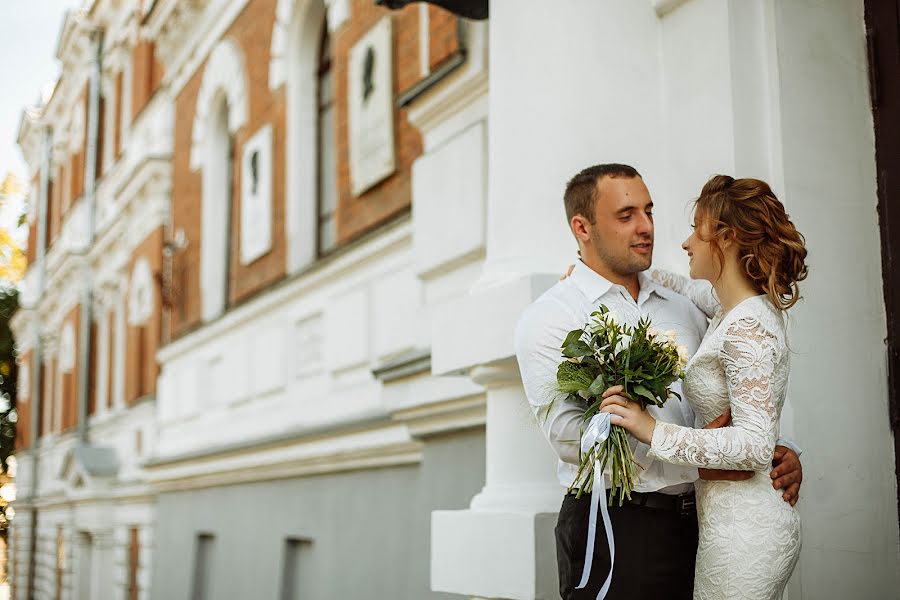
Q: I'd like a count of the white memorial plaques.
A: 2